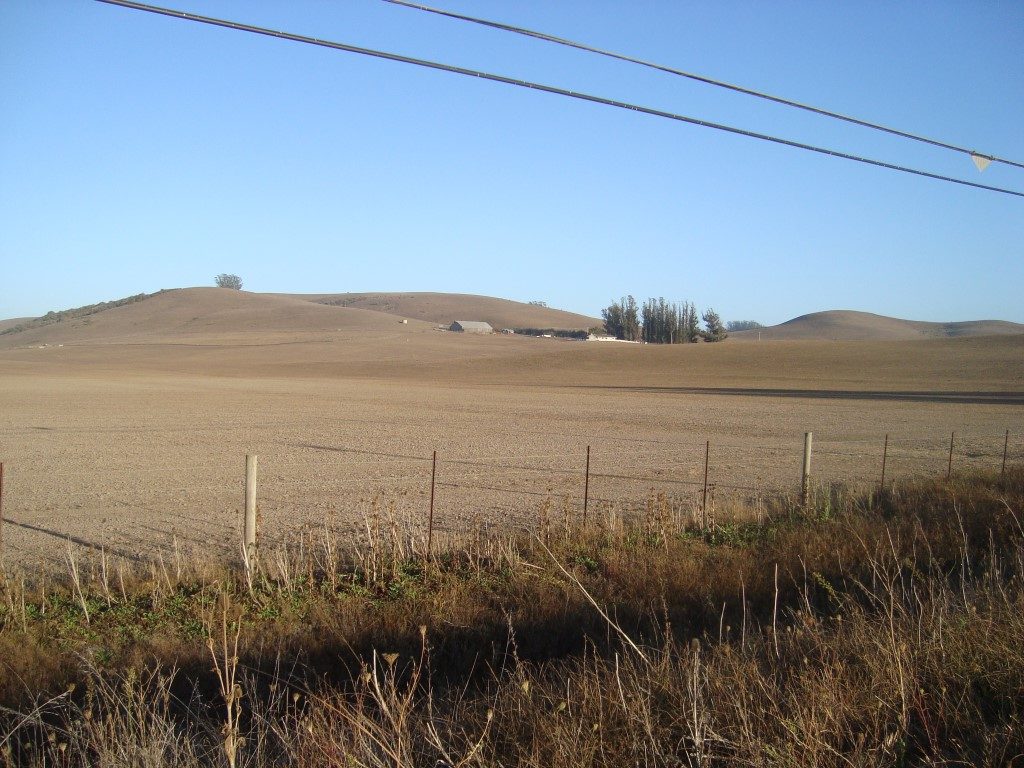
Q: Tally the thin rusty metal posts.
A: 7